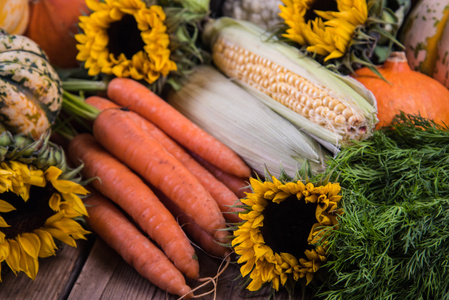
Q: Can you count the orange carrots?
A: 7